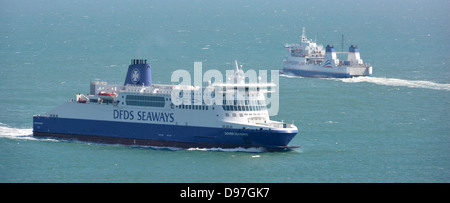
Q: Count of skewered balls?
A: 0